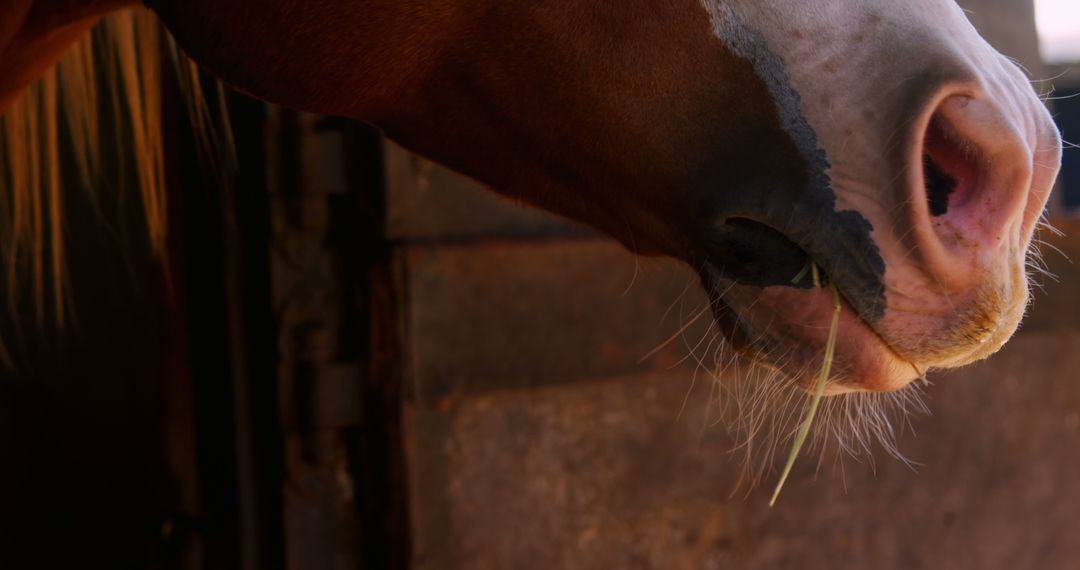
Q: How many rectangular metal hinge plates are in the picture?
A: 2